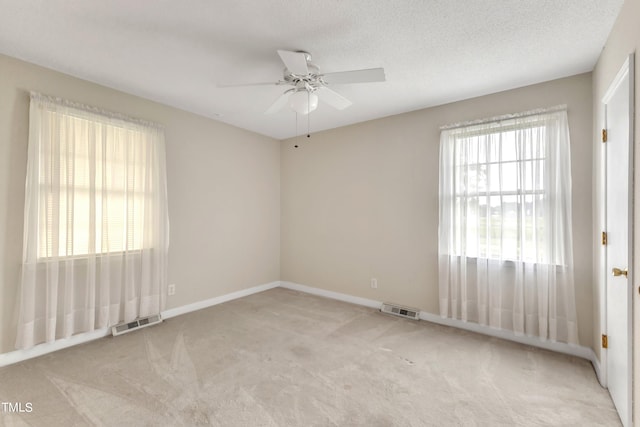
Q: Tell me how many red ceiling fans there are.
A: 0